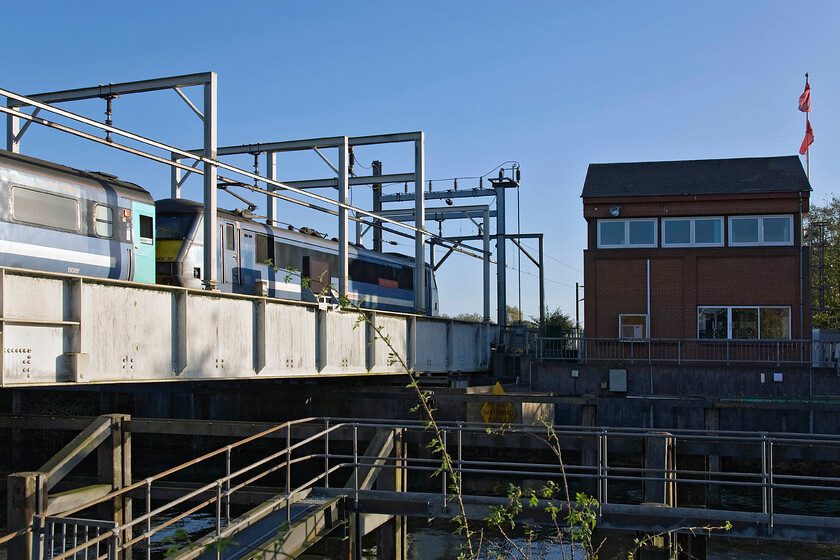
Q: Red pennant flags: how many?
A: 2